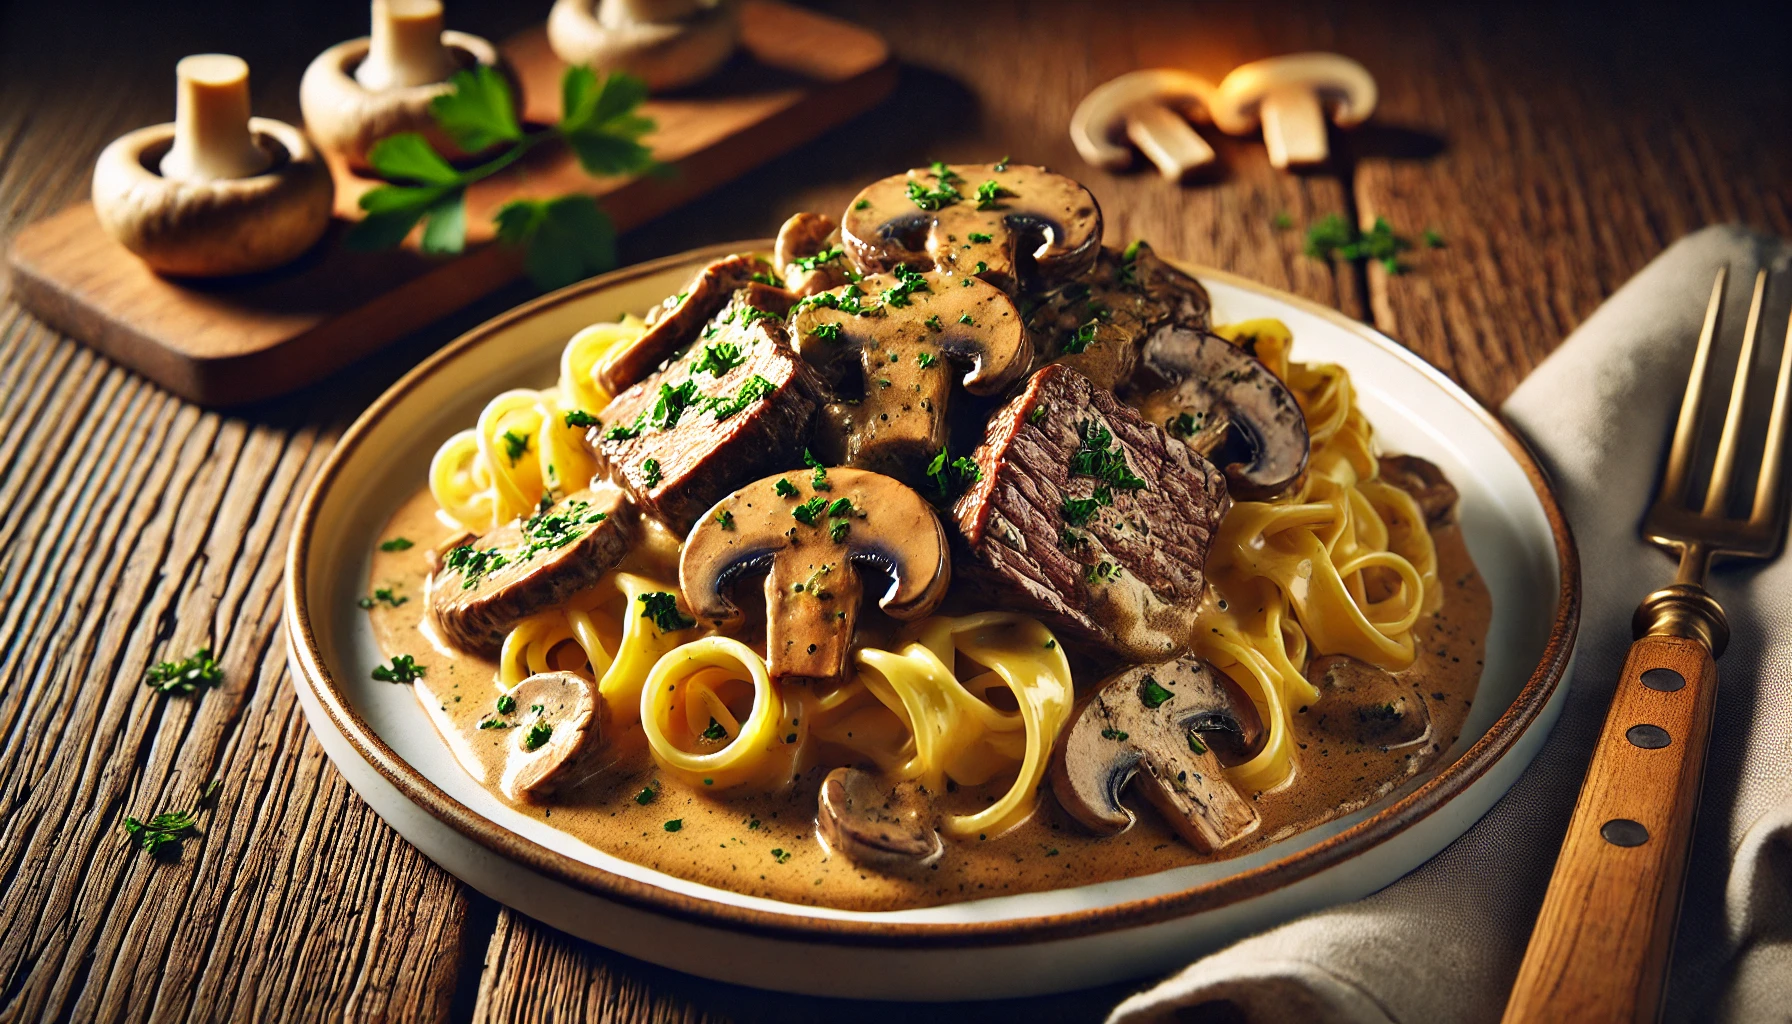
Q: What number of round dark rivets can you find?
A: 3